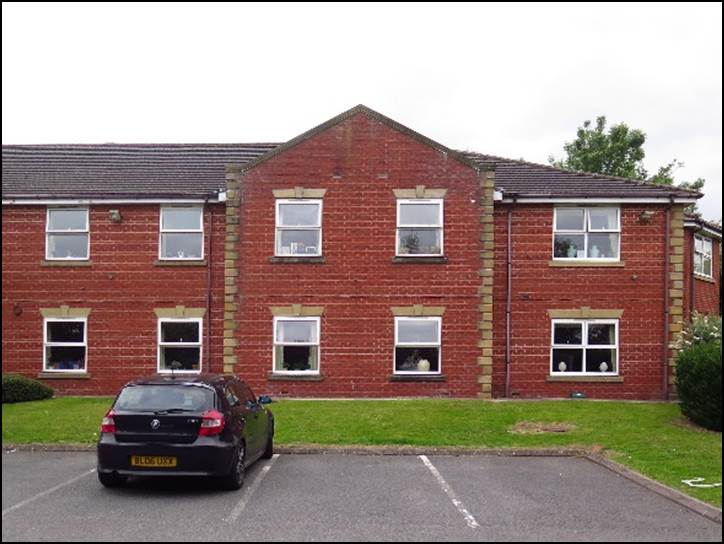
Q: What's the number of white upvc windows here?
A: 11